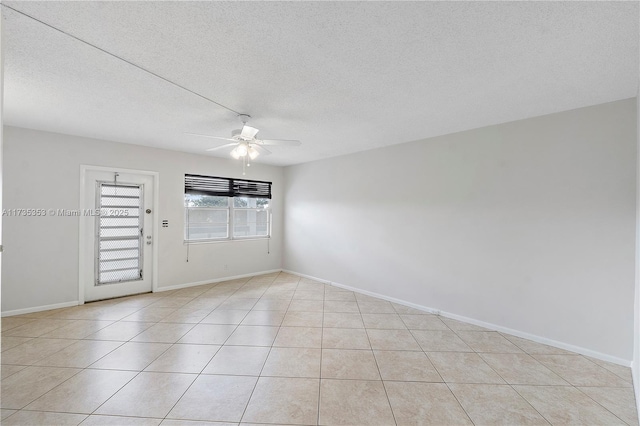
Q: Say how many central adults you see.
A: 0